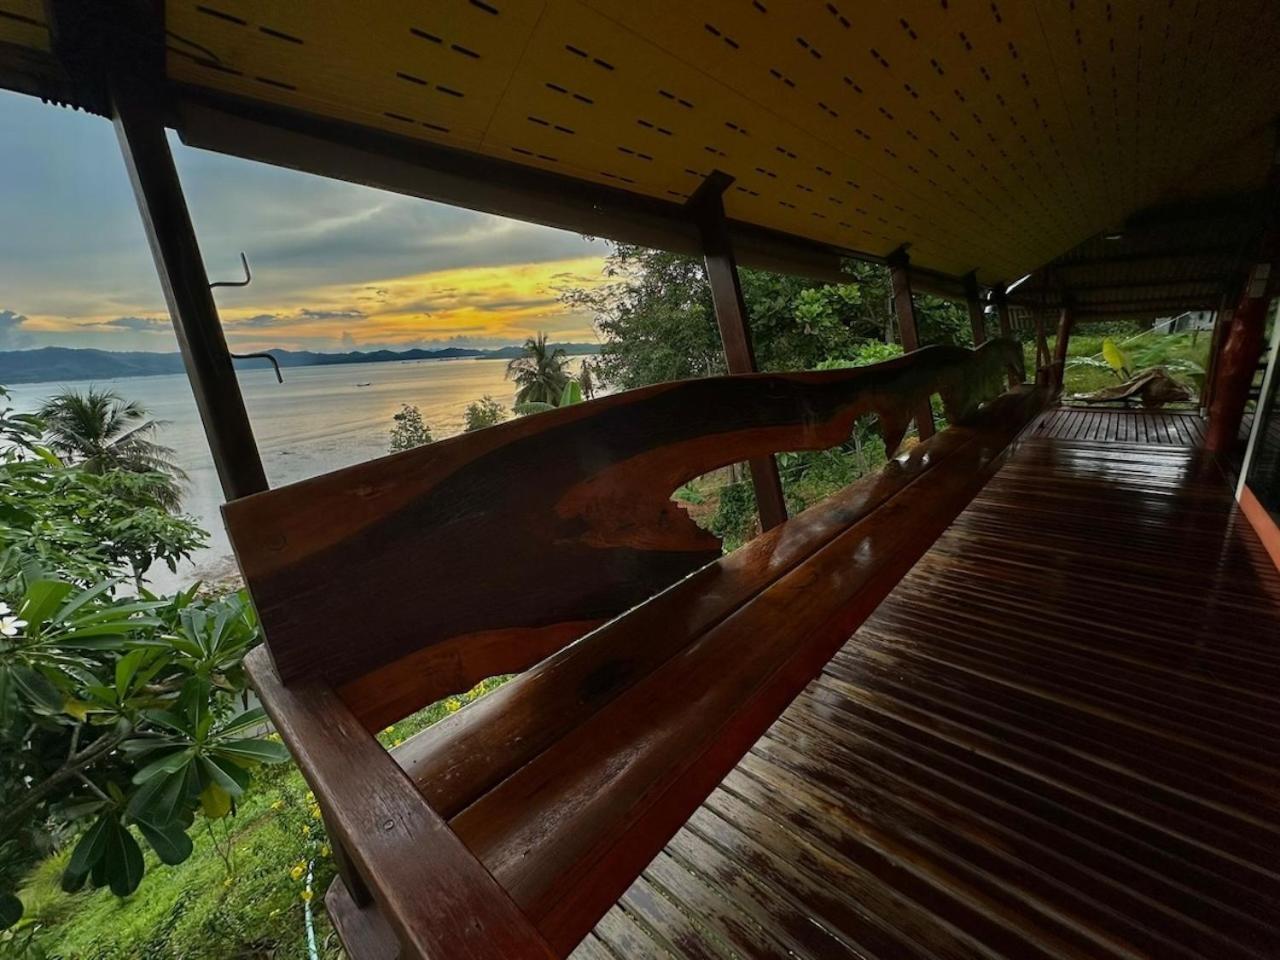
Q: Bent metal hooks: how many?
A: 2